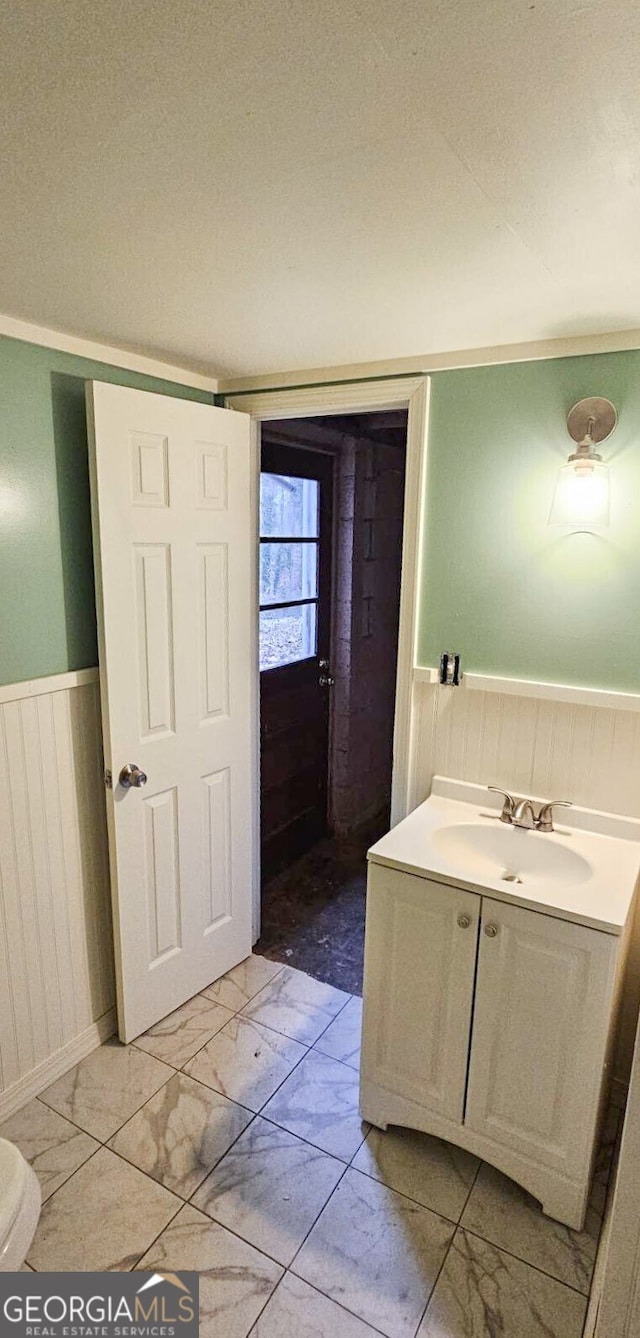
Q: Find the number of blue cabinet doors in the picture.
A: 0